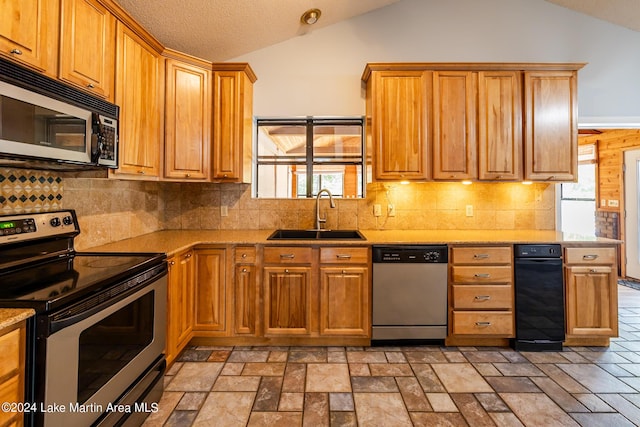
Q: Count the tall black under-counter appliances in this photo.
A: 1